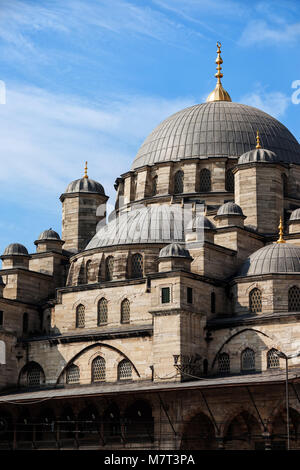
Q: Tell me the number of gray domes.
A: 11